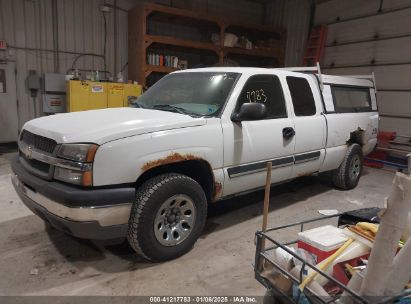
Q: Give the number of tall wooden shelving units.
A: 1